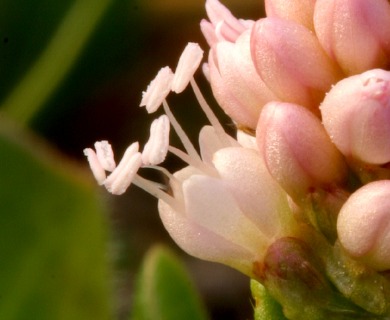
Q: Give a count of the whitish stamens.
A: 5